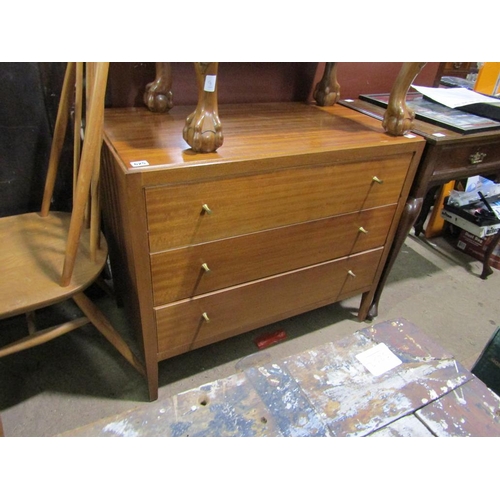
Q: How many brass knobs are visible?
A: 6